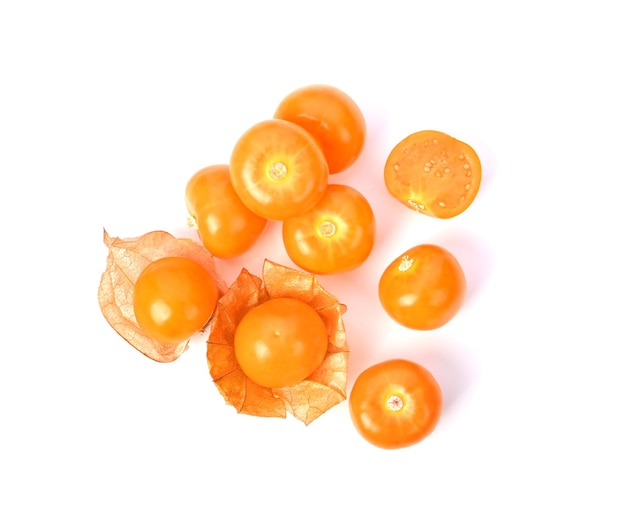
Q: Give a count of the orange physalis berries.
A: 9